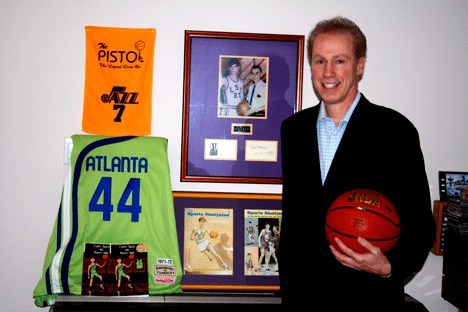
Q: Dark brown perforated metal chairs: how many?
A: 0